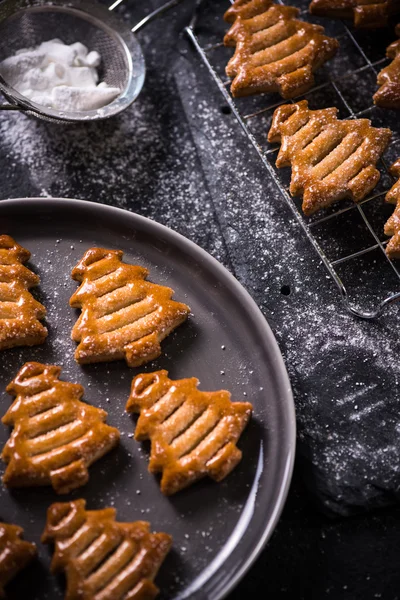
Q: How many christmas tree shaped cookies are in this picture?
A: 11